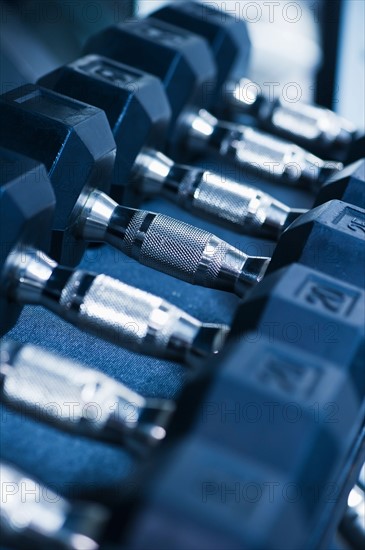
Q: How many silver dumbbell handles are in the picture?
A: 7